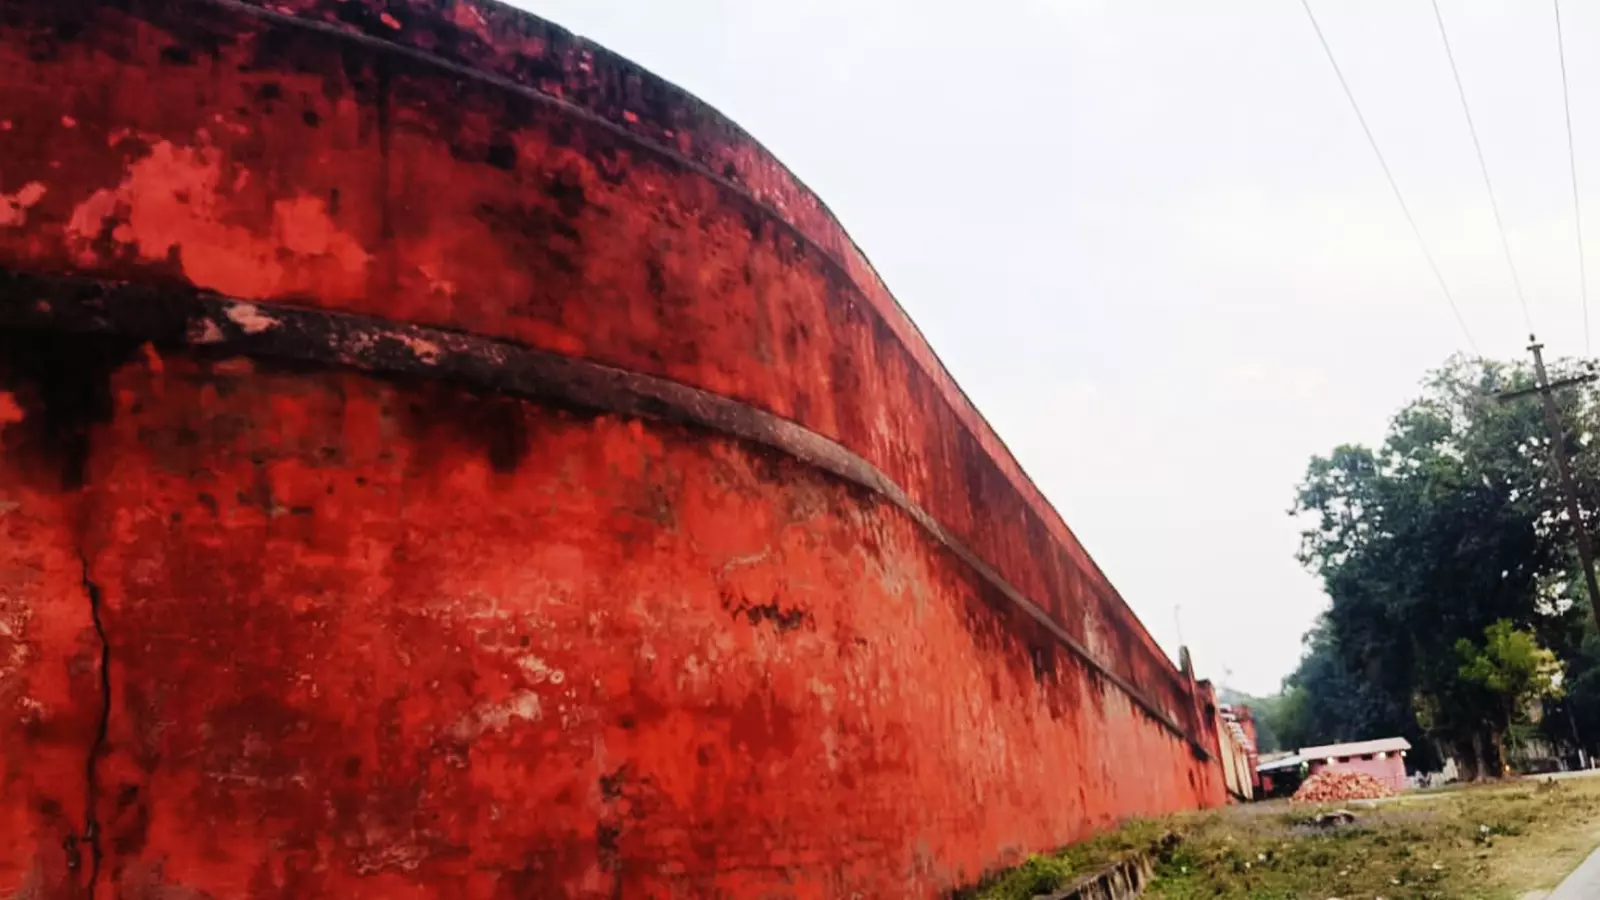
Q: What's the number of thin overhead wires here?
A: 3